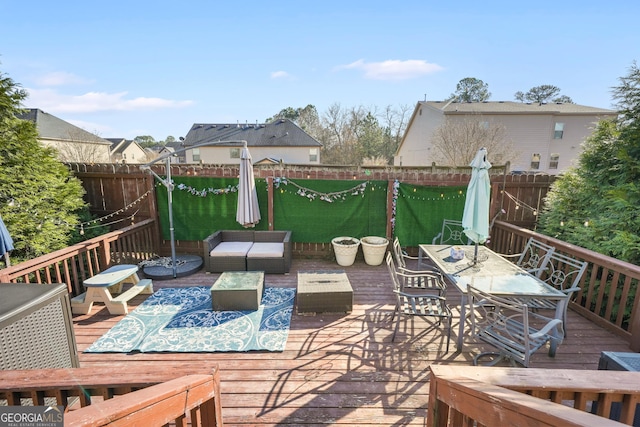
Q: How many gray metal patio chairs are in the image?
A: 6